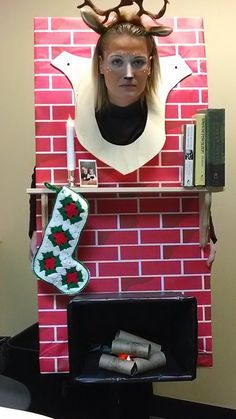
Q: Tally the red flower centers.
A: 4